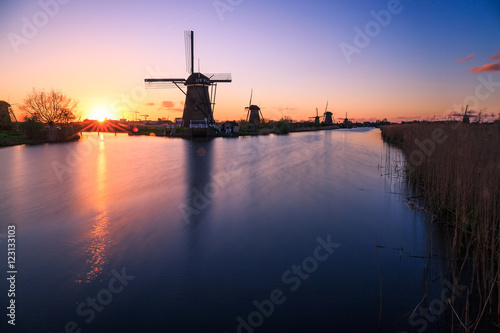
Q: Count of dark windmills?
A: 7